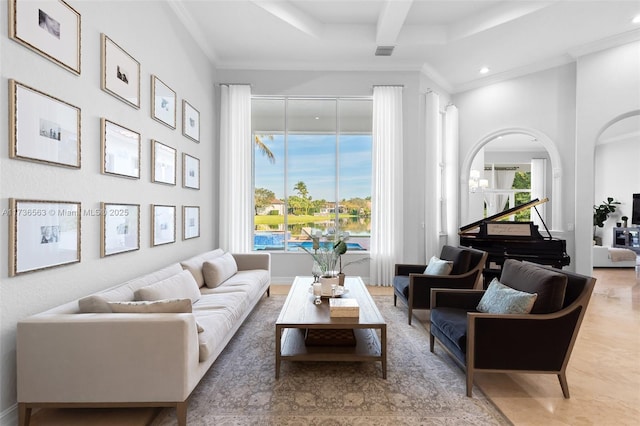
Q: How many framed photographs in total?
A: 12